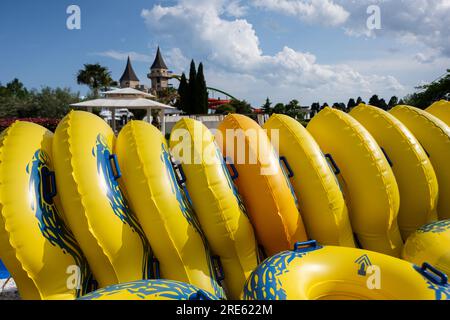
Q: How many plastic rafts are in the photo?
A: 13